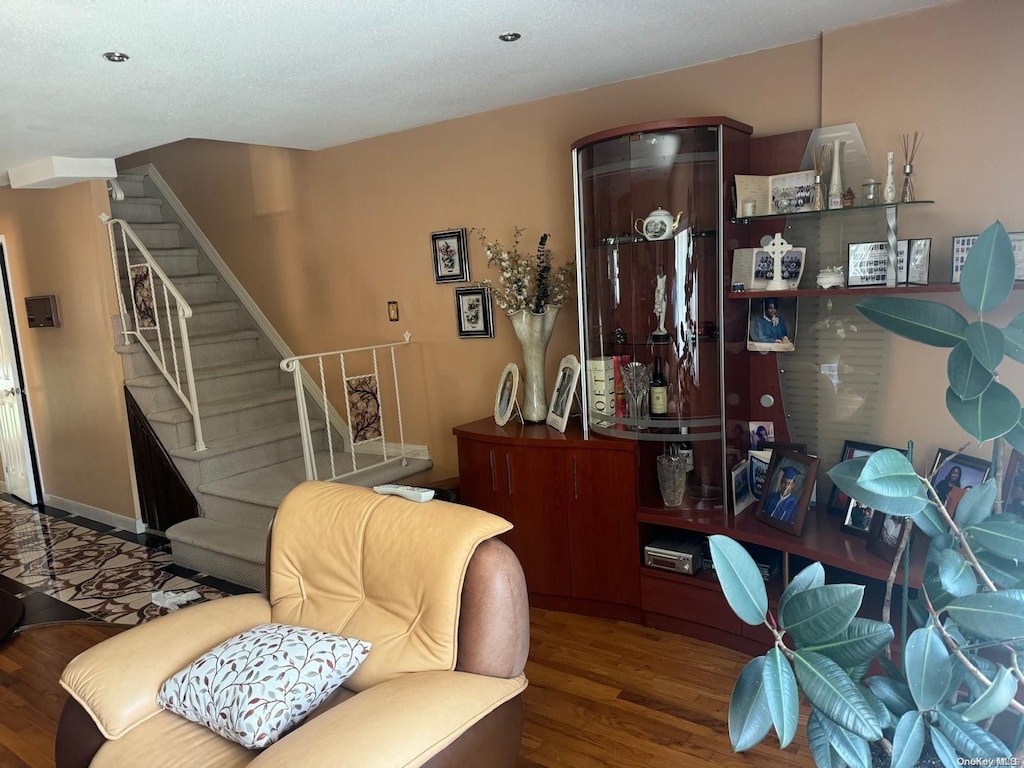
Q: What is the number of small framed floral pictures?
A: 2